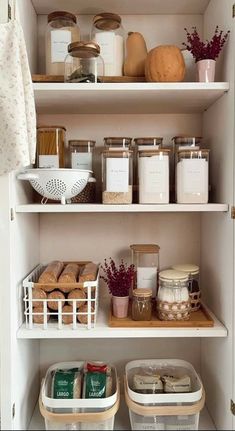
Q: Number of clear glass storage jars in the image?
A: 15